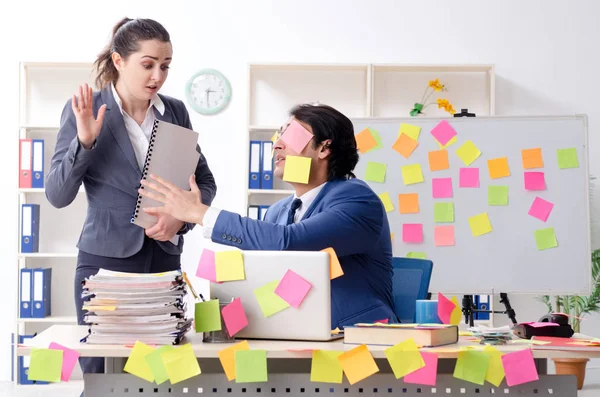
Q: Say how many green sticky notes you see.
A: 13